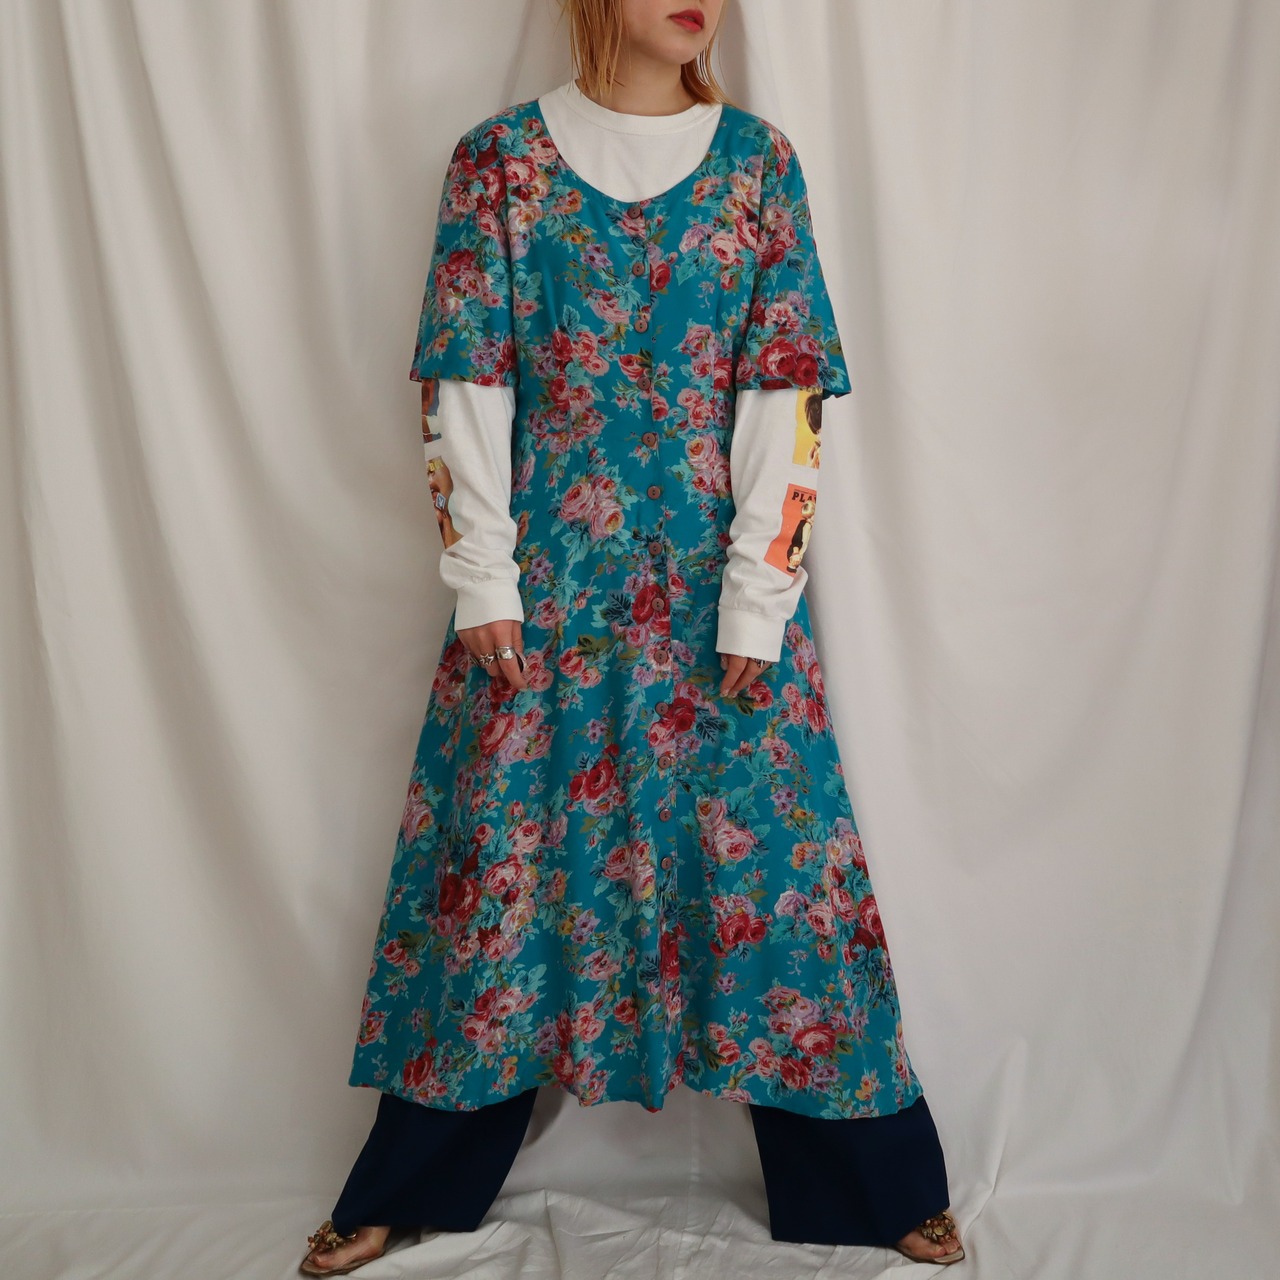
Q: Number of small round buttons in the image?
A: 13